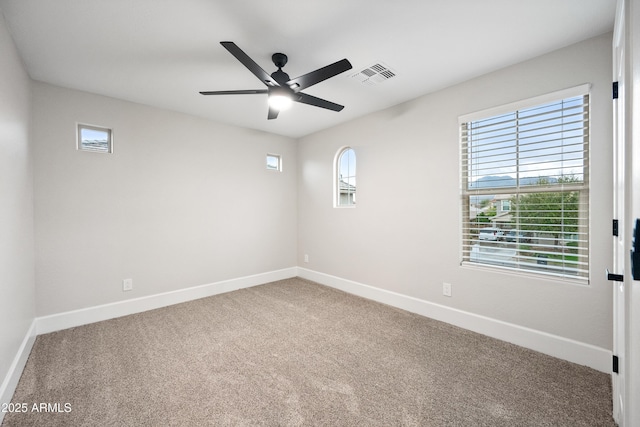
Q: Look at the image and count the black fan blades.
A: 5